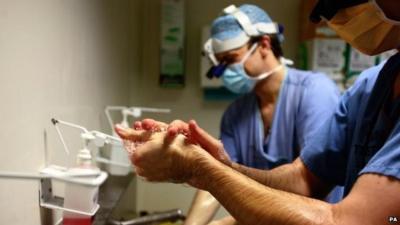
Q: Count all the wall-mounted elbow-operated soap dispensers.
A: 2